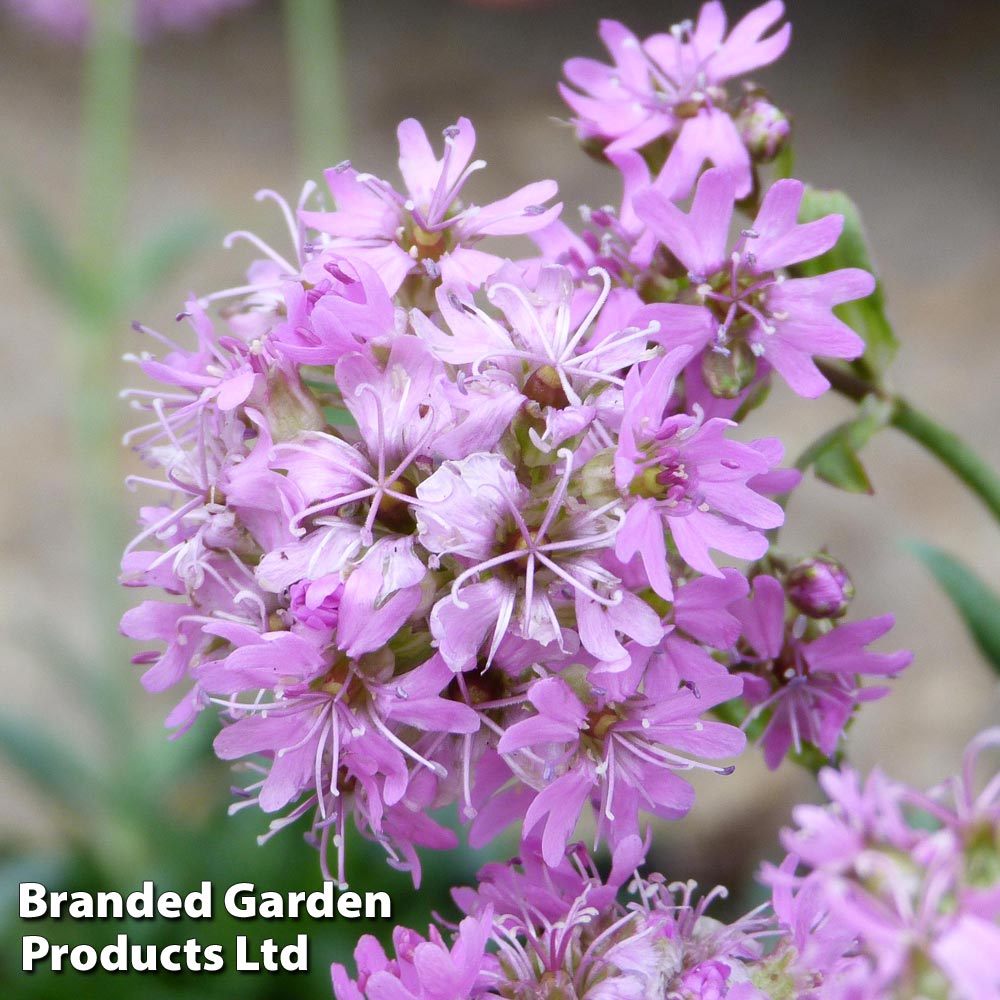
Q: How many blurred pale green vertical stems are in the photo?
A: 2